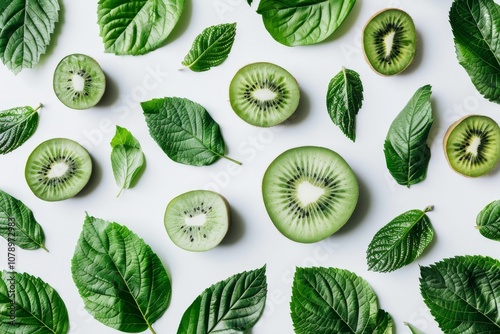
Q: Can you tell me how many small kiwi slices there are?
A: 6